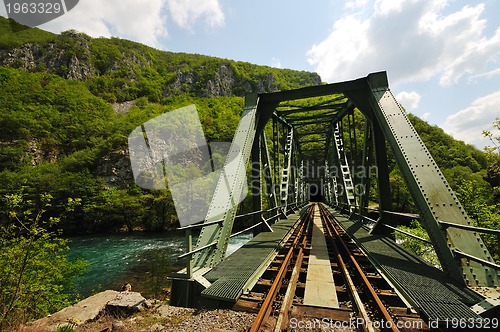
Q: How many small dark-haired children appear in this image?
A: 0